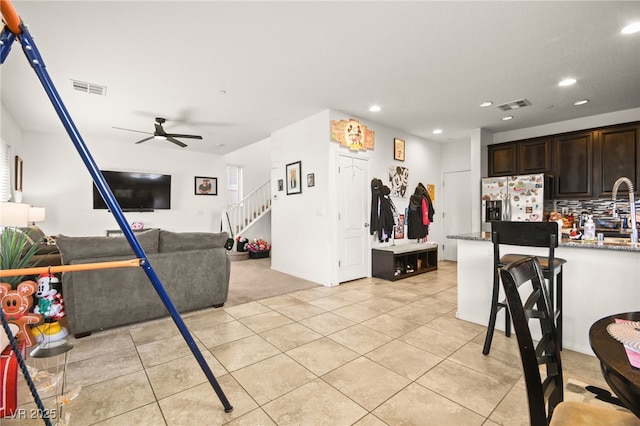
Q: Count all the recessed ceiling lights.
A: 7